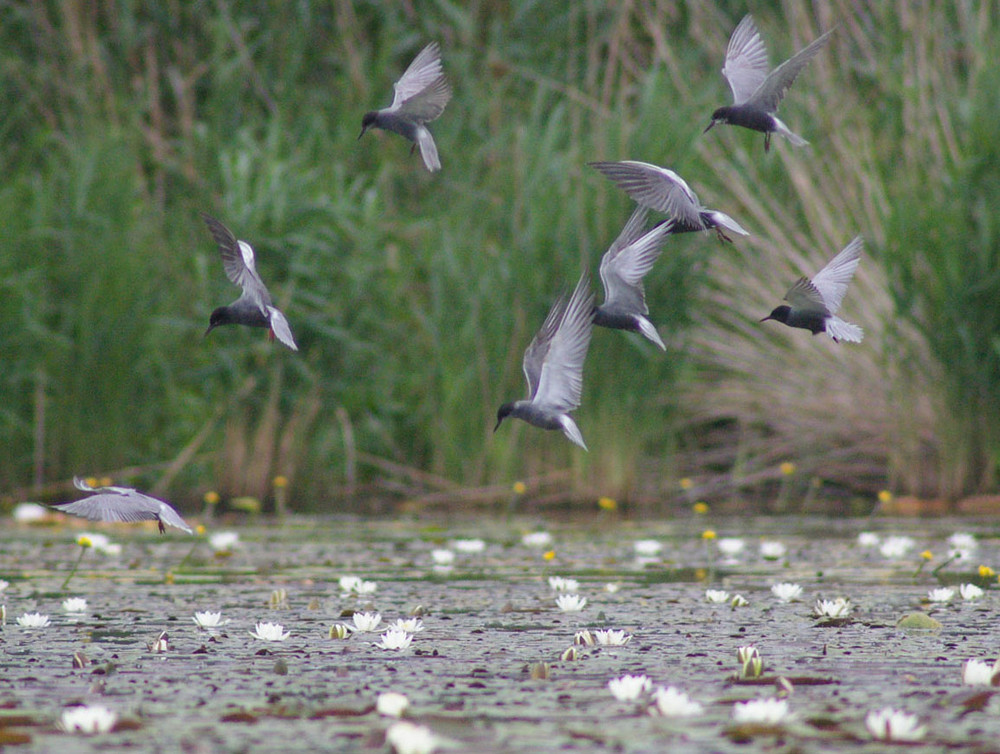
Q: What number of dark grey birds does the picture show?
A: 8